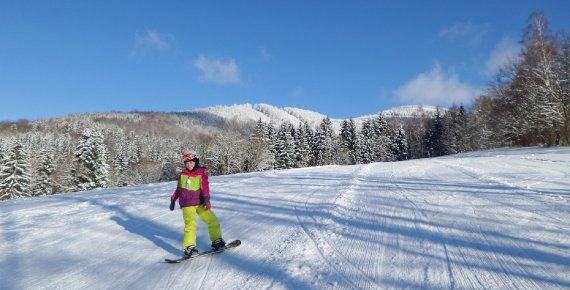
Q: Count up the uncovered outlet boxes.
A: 0